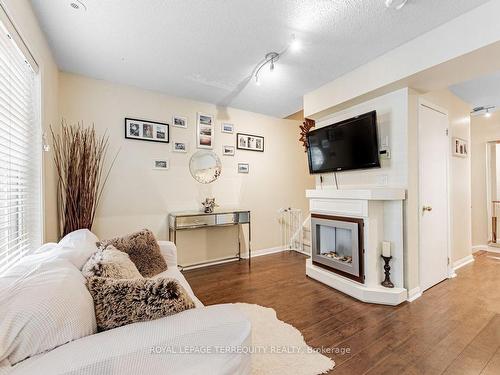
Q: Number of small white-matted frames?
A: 6